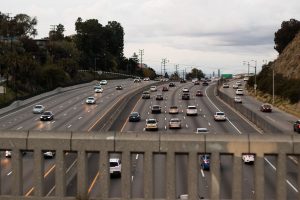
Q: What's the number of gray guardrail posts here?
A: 13